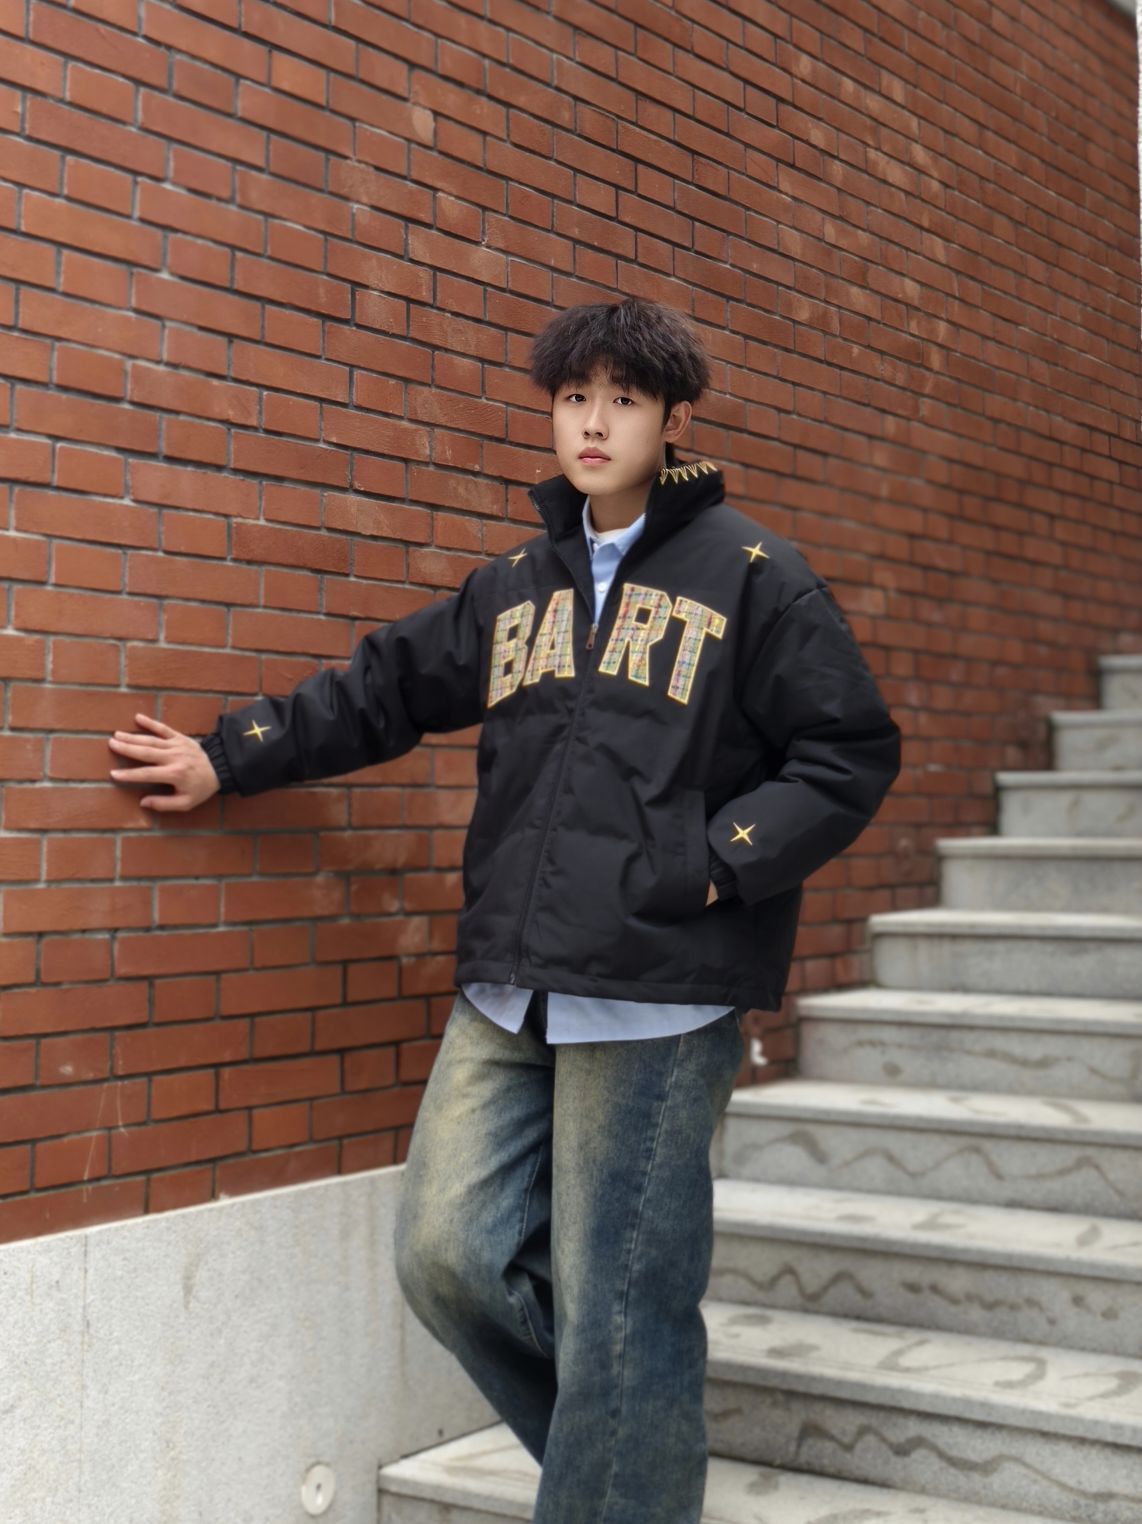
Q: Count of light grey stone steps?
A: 10